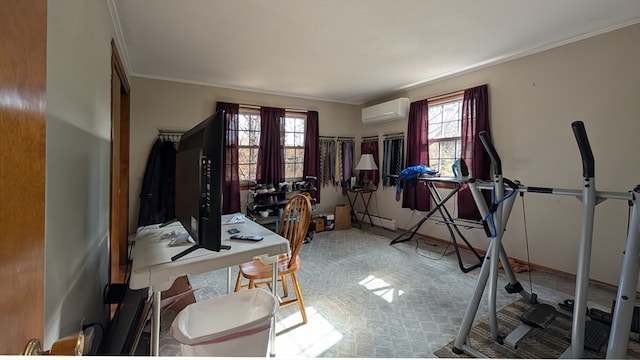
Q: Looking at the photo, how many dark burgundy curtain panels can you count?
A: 5